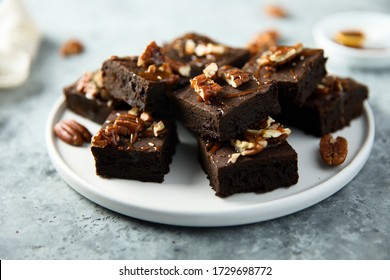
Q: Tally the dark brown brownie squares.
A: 8